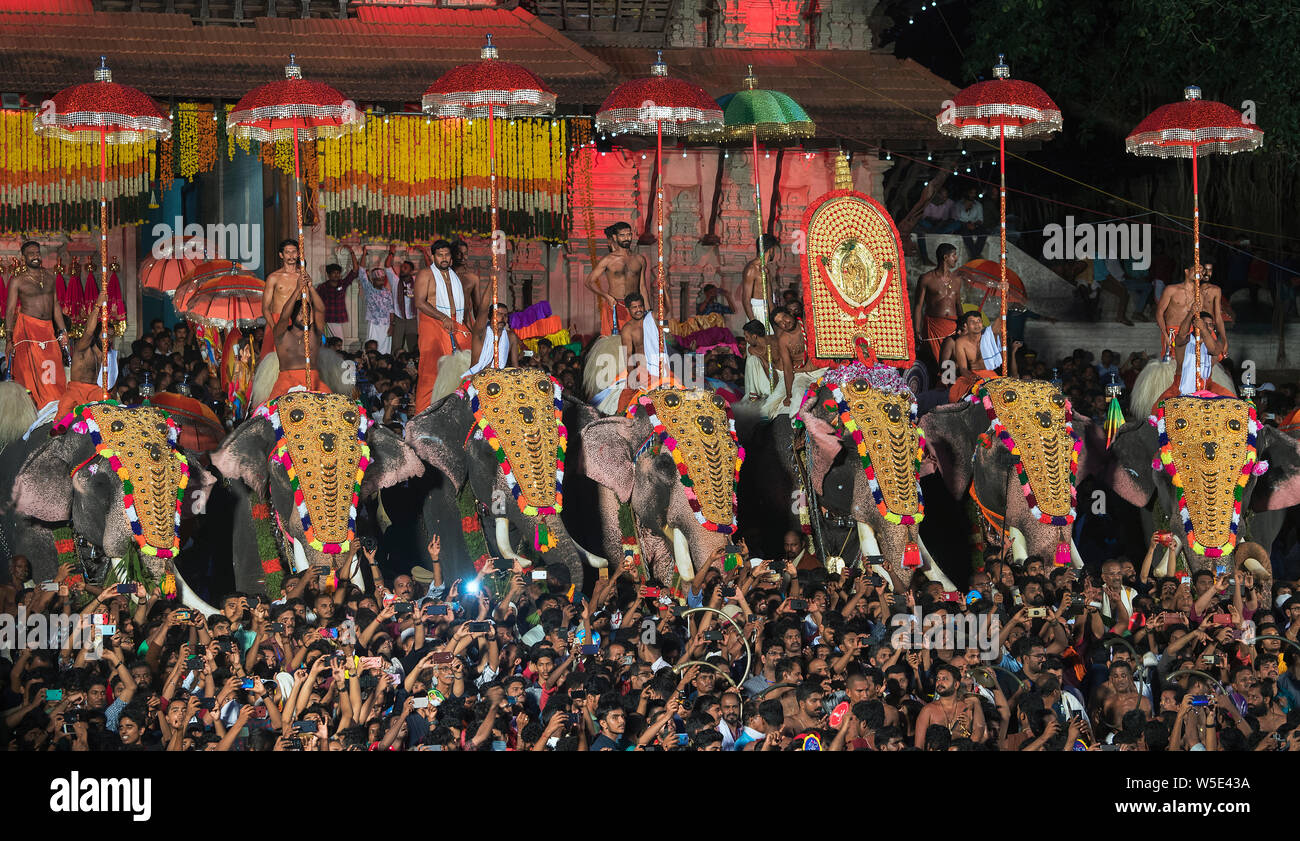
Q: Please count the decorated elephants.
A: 7